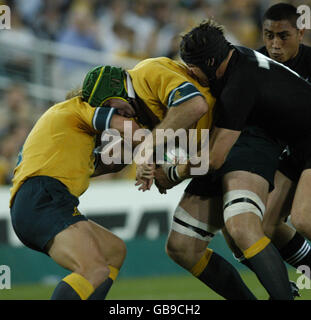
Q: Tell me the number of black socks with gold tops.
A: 4